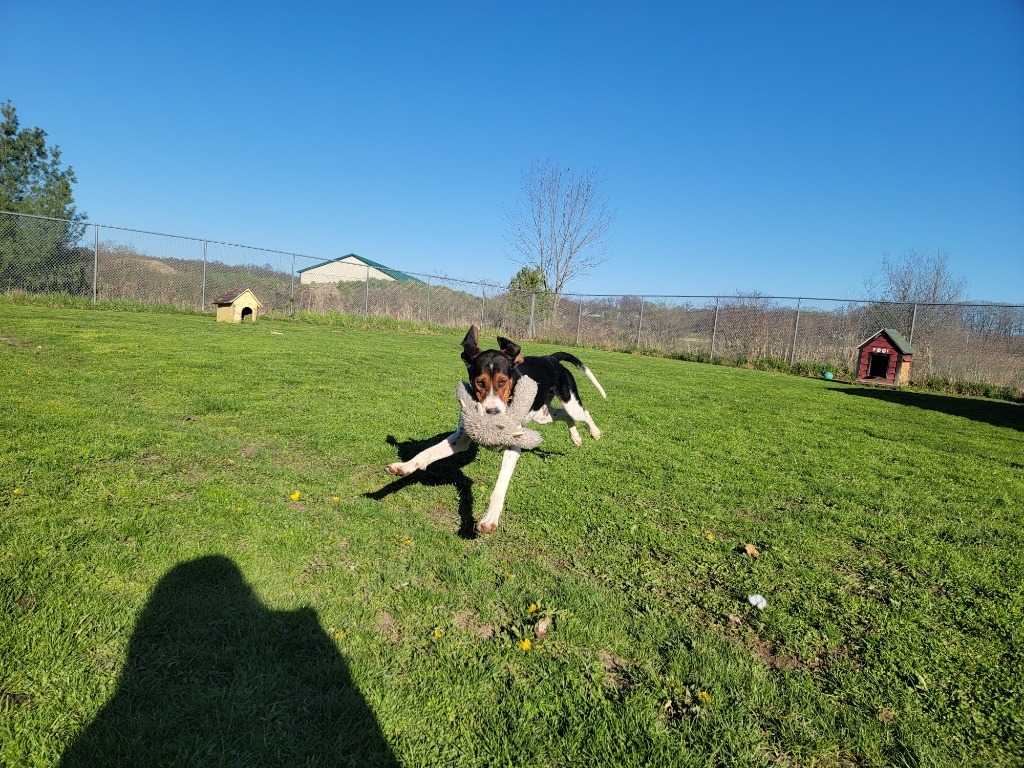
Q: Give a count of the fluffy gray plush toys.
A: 1